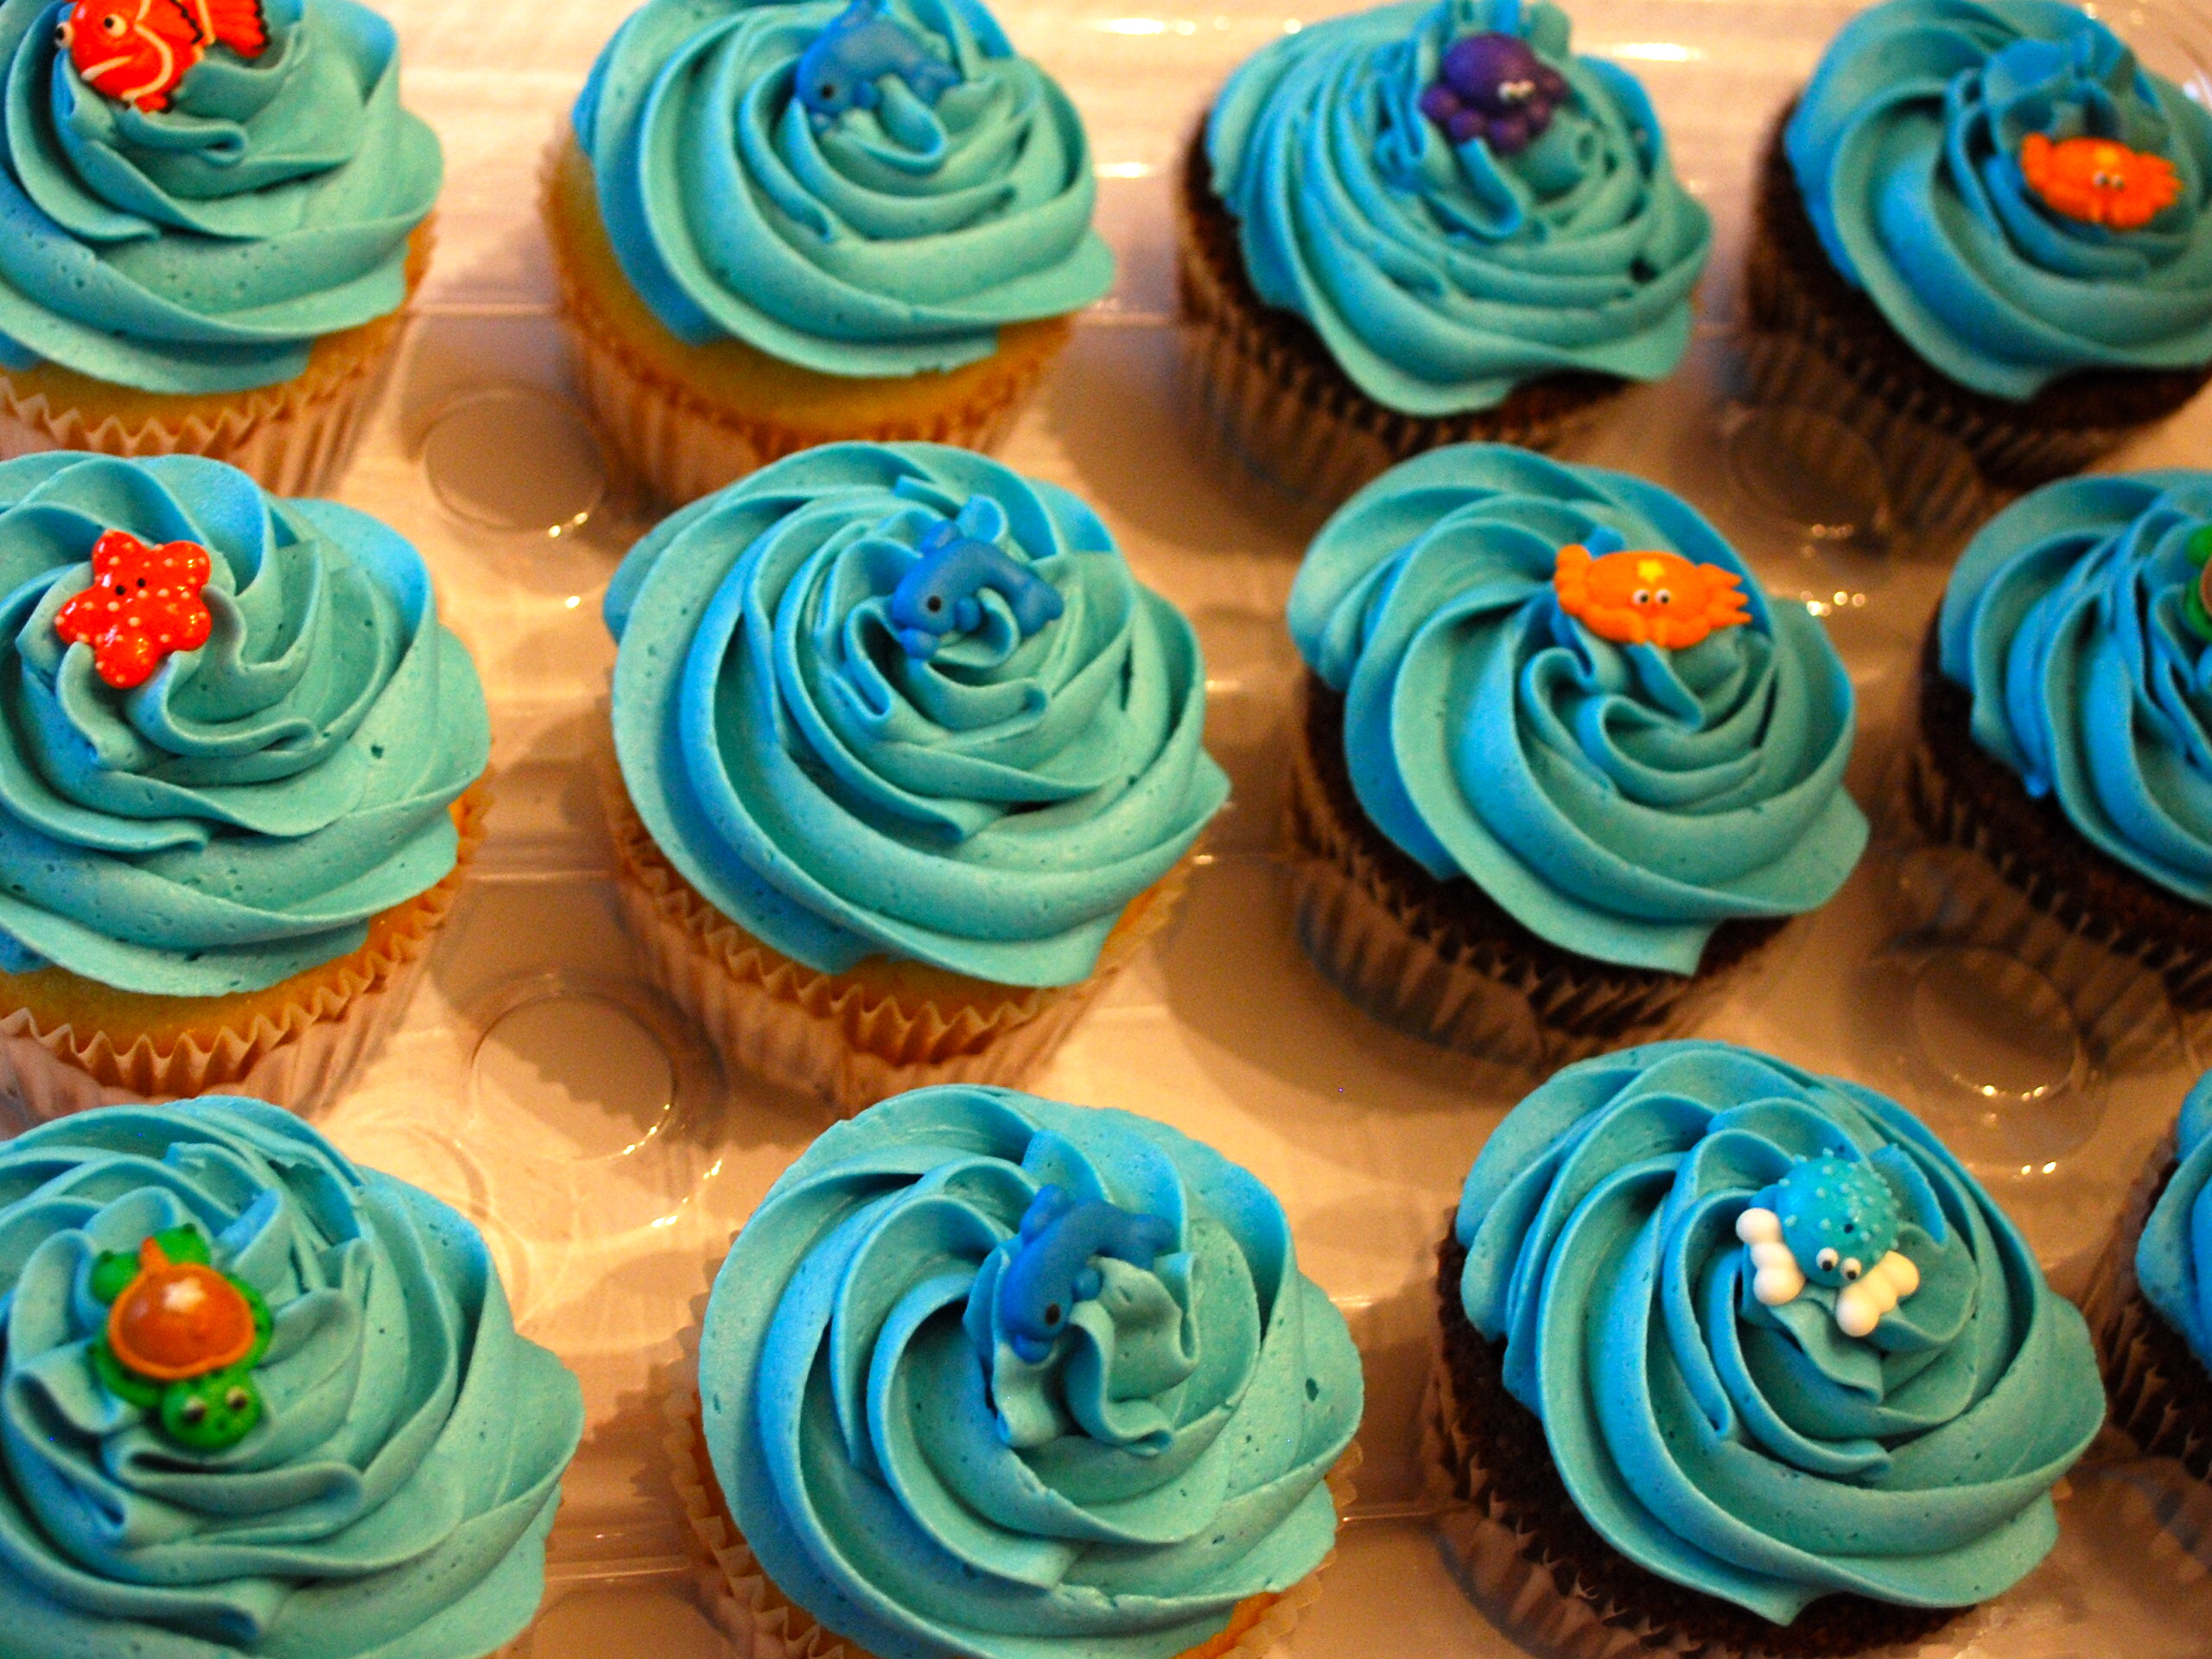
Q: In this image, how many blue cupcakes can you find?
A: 12